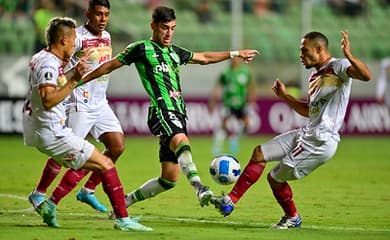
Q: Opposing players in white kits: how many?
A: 3